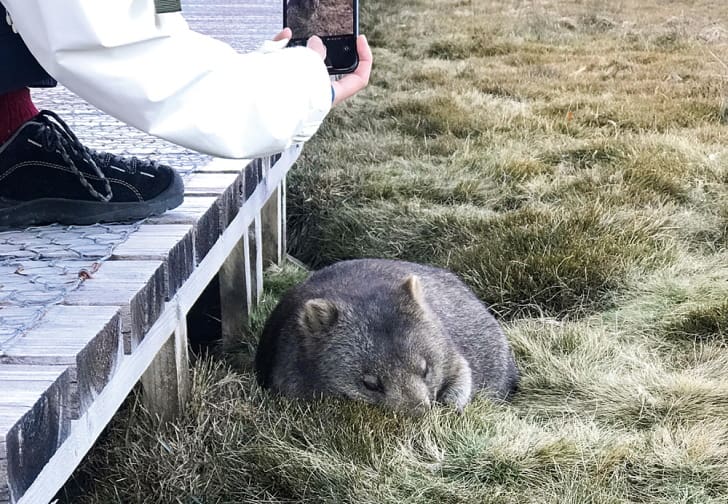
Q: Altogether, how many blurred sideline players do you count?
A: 0